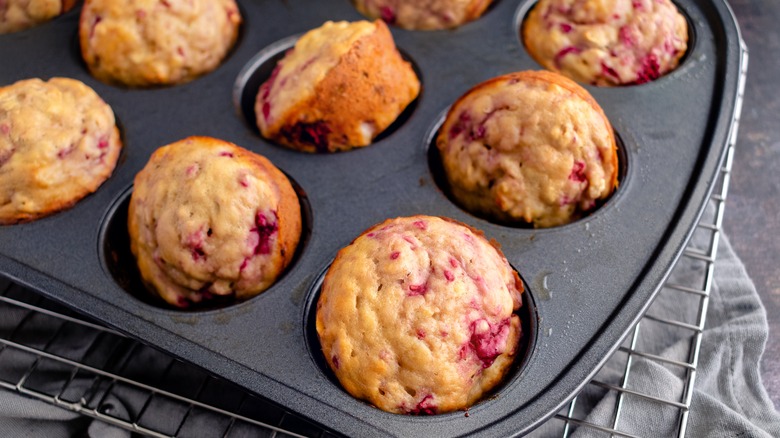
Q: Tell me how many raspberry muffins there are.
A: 9